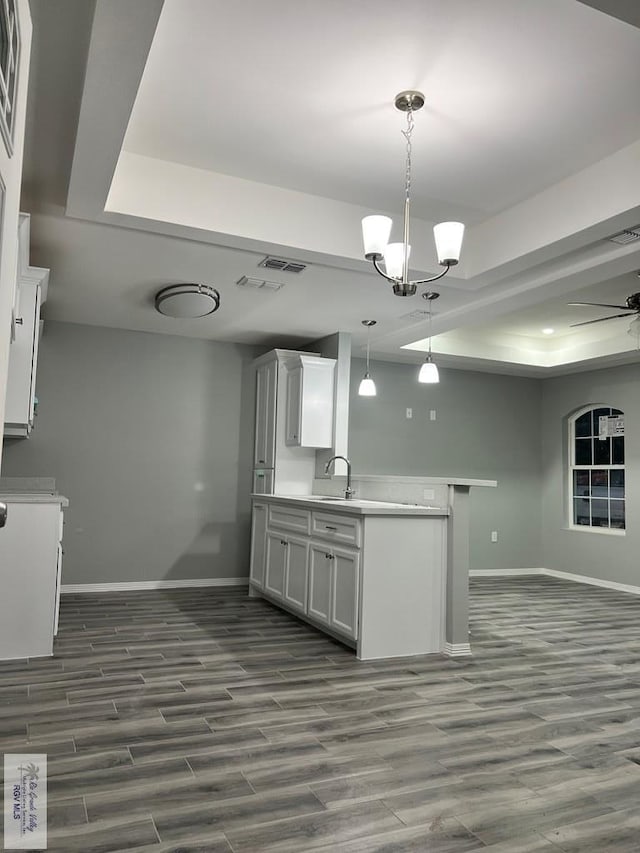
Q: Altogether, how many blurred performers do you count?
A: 0